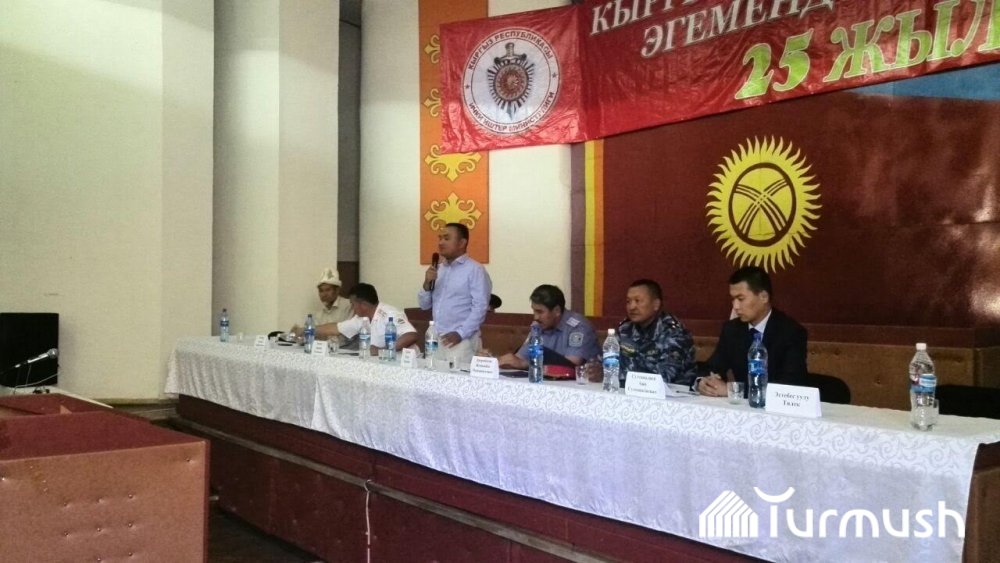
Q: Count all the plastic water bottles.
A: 9